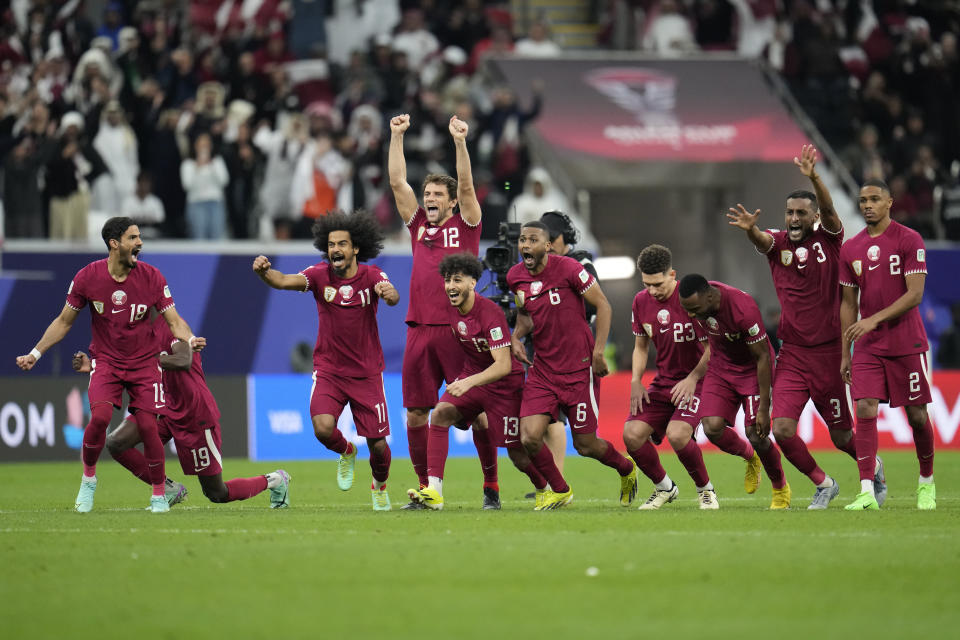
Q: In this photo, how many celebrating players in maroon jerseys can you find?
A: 10